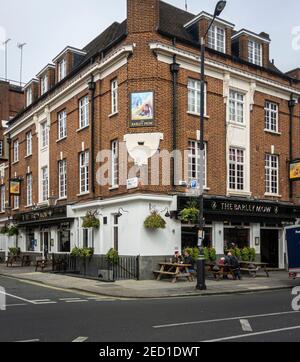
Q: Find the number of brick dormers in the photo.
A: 5